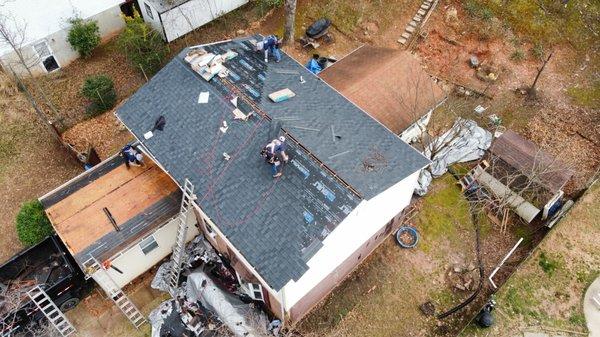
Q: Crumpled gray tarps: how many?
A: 2